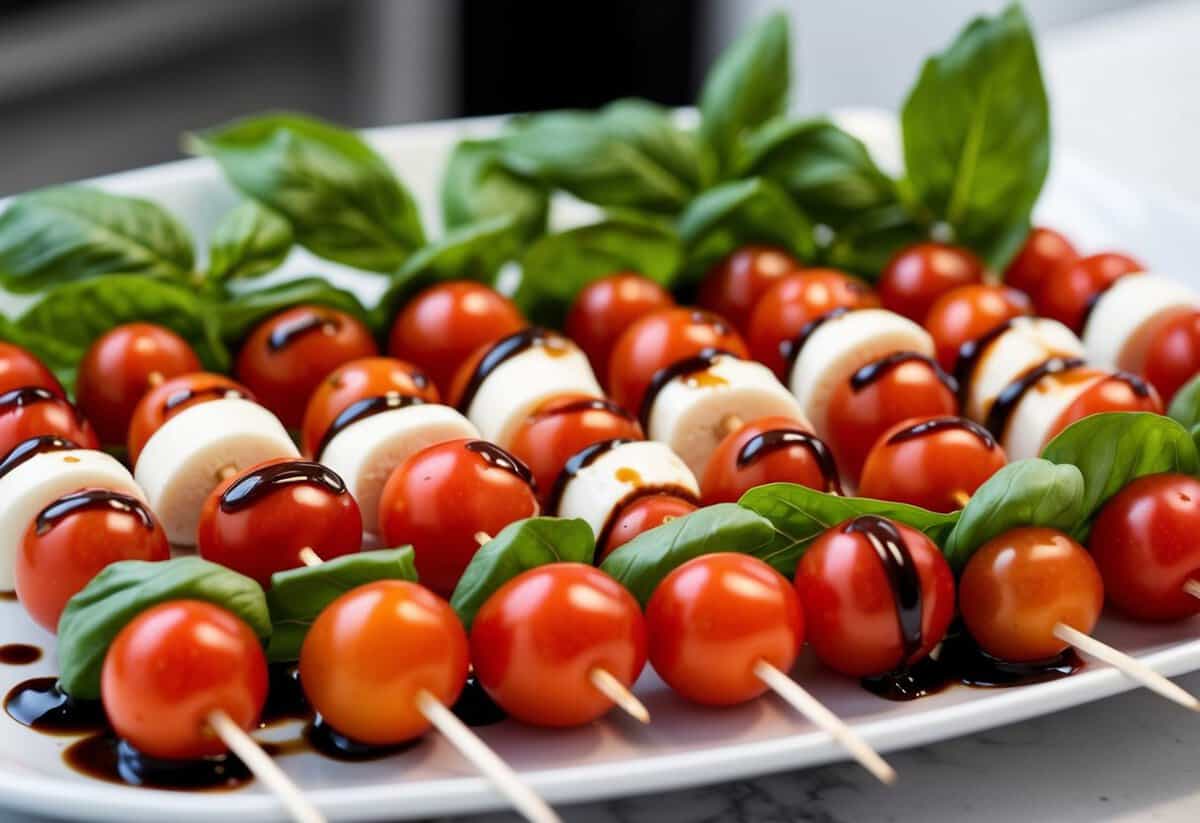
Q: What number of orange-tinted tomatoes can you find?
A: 2